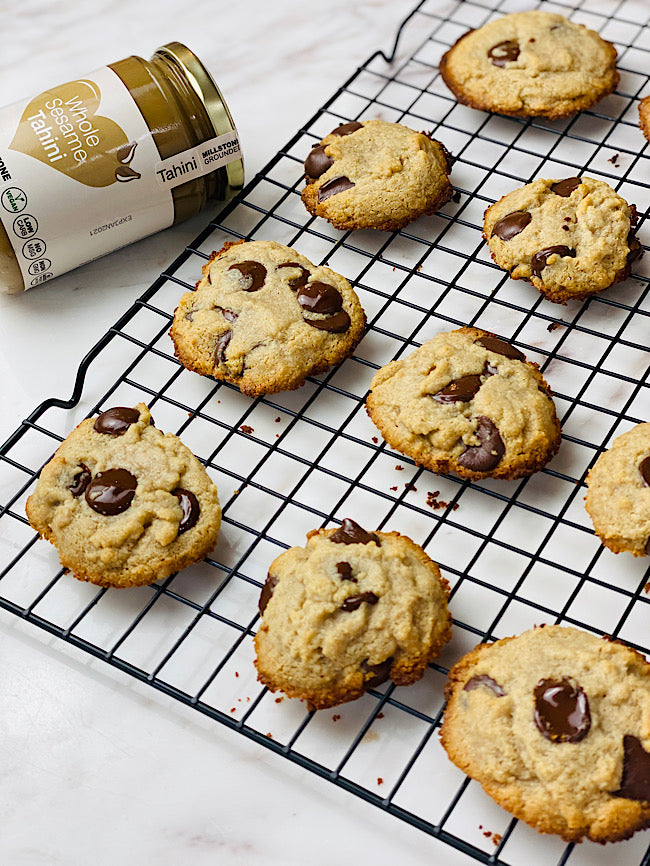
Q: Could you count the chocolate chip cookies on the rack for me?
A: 10